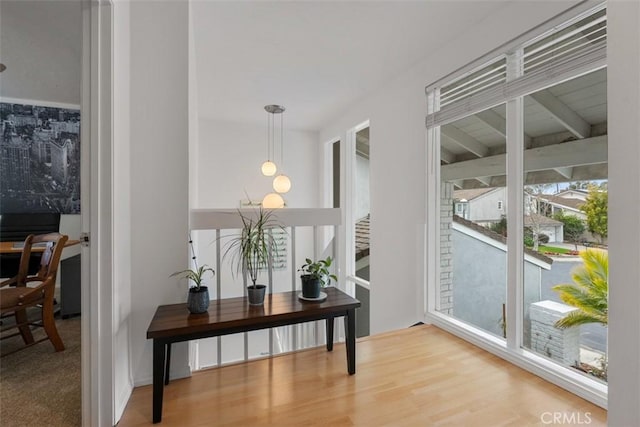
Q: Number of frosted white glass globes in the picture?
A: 3